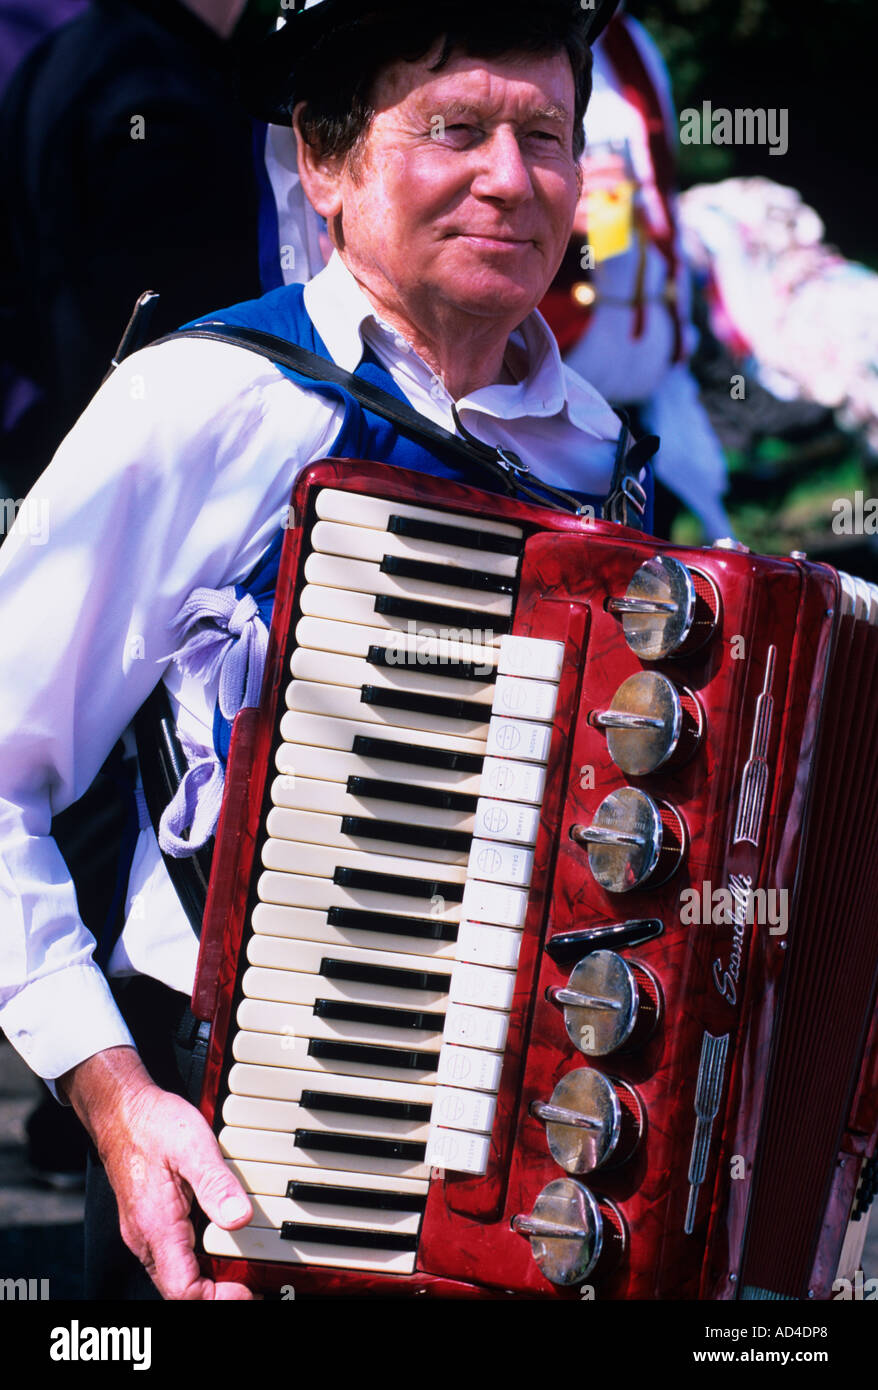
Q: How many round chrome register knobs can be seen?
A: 6